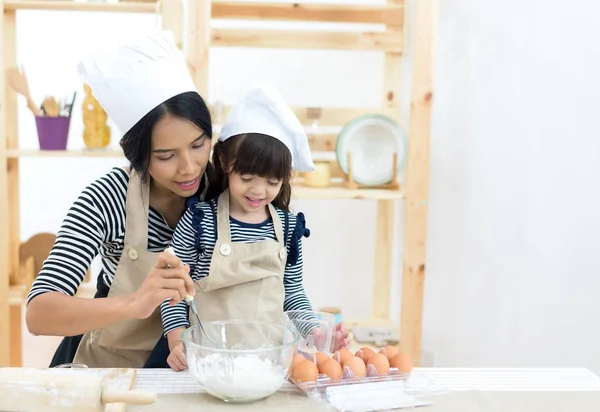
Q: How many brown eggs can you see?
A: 10